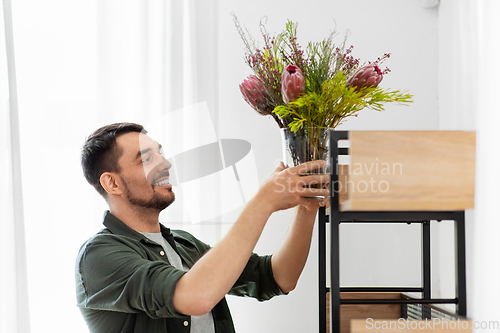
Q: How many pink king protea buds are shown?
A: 3